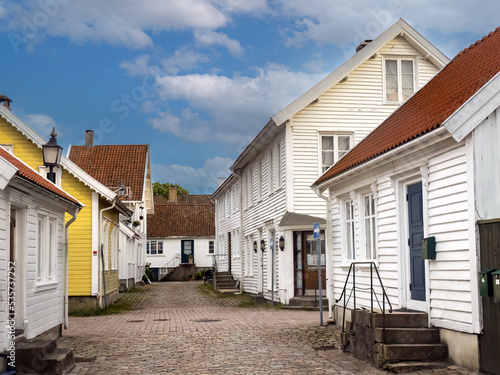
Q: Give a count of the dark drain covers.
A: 3